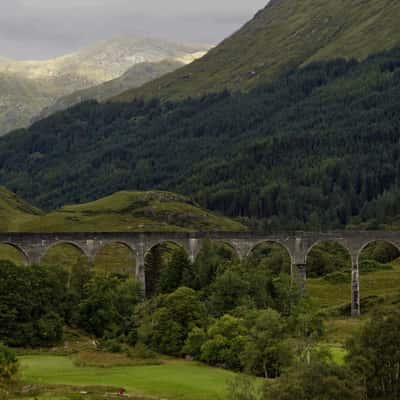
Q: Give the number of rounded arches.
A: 8